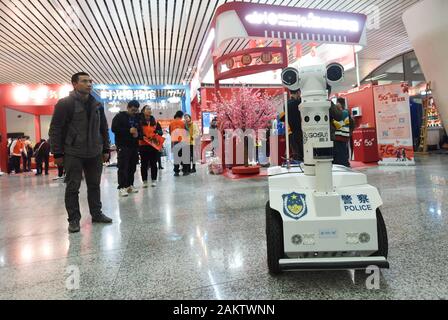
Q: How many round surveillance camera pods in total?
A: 2